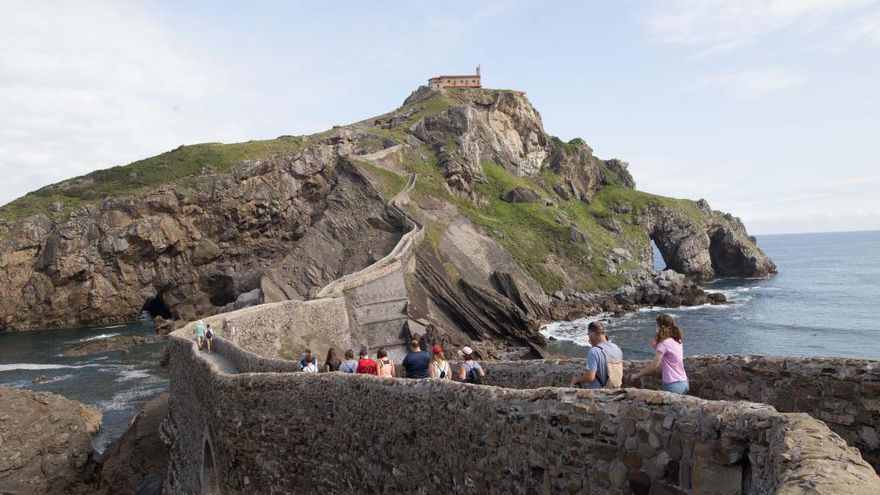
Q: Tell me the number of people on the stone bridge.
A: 13